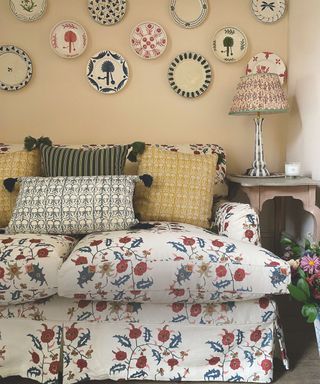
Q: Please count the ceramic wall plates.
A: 11